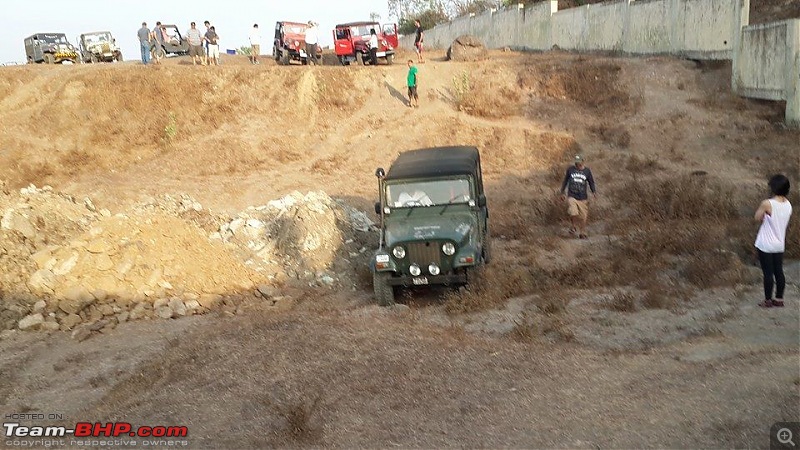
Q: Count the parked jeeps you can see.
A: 5